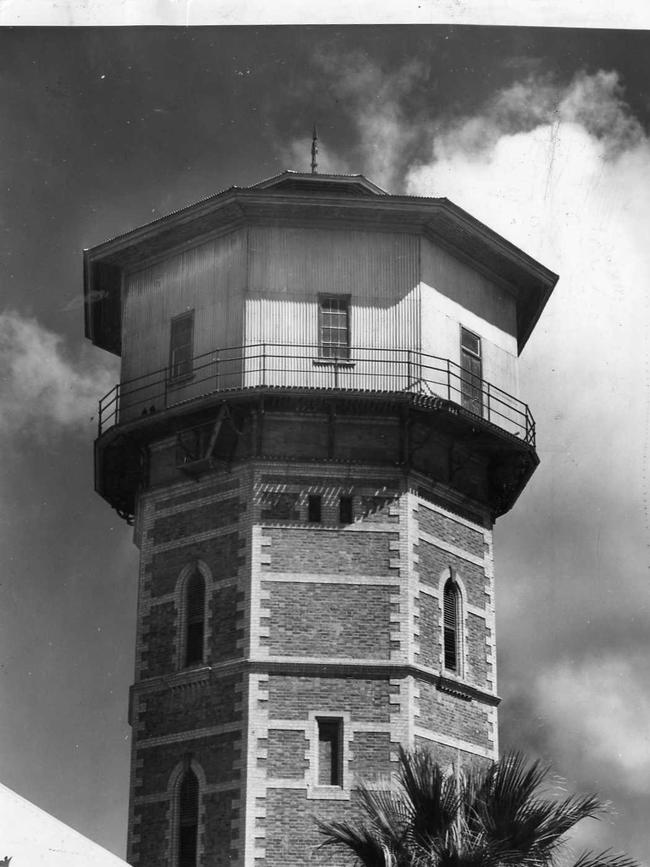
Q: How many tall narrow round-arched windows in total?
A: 3